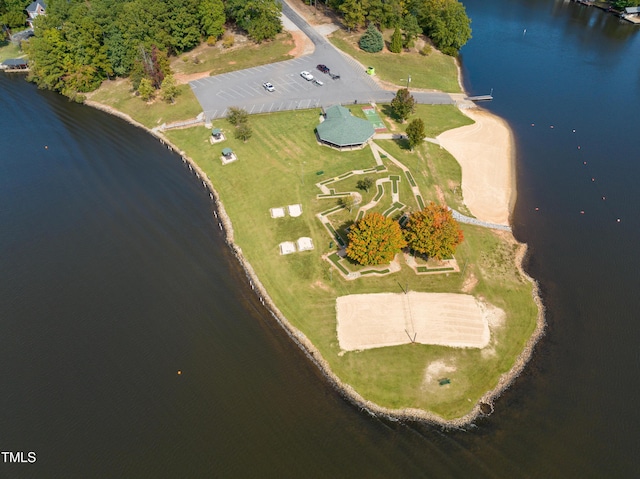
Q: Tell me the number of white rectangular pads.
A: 4